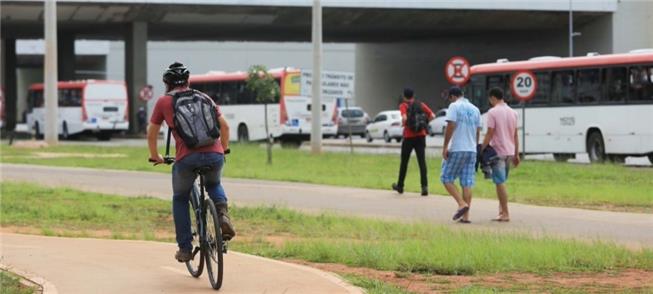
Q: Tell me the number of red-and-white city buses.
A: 3